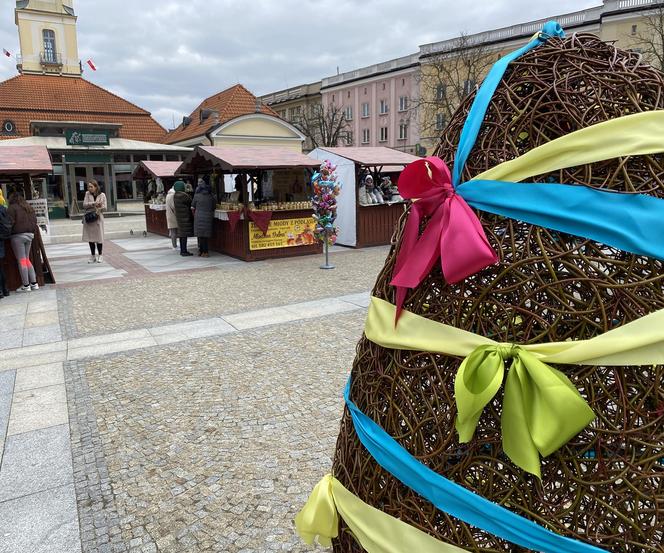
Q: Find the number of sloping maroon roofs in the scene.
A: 4